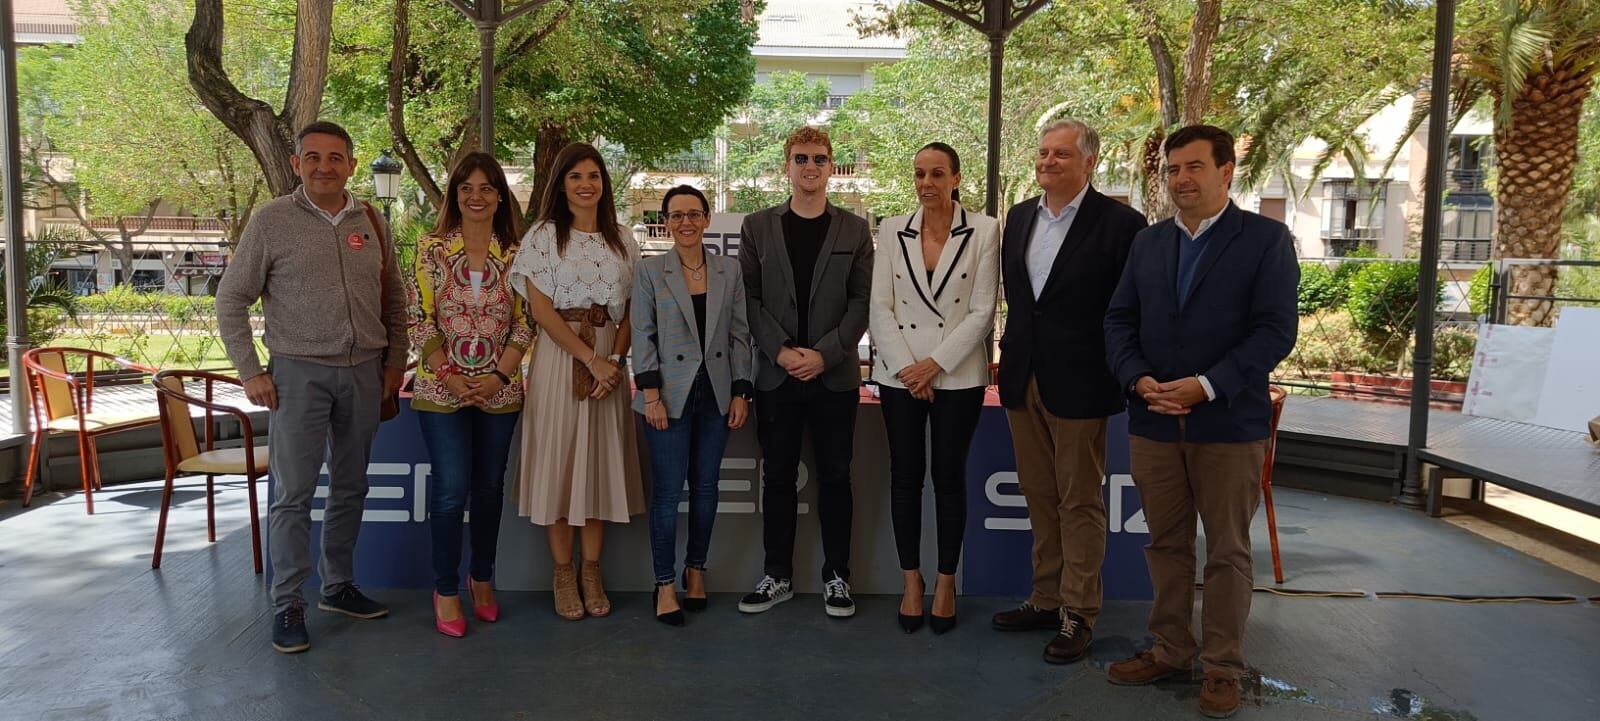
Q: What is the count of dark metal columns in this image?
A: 4